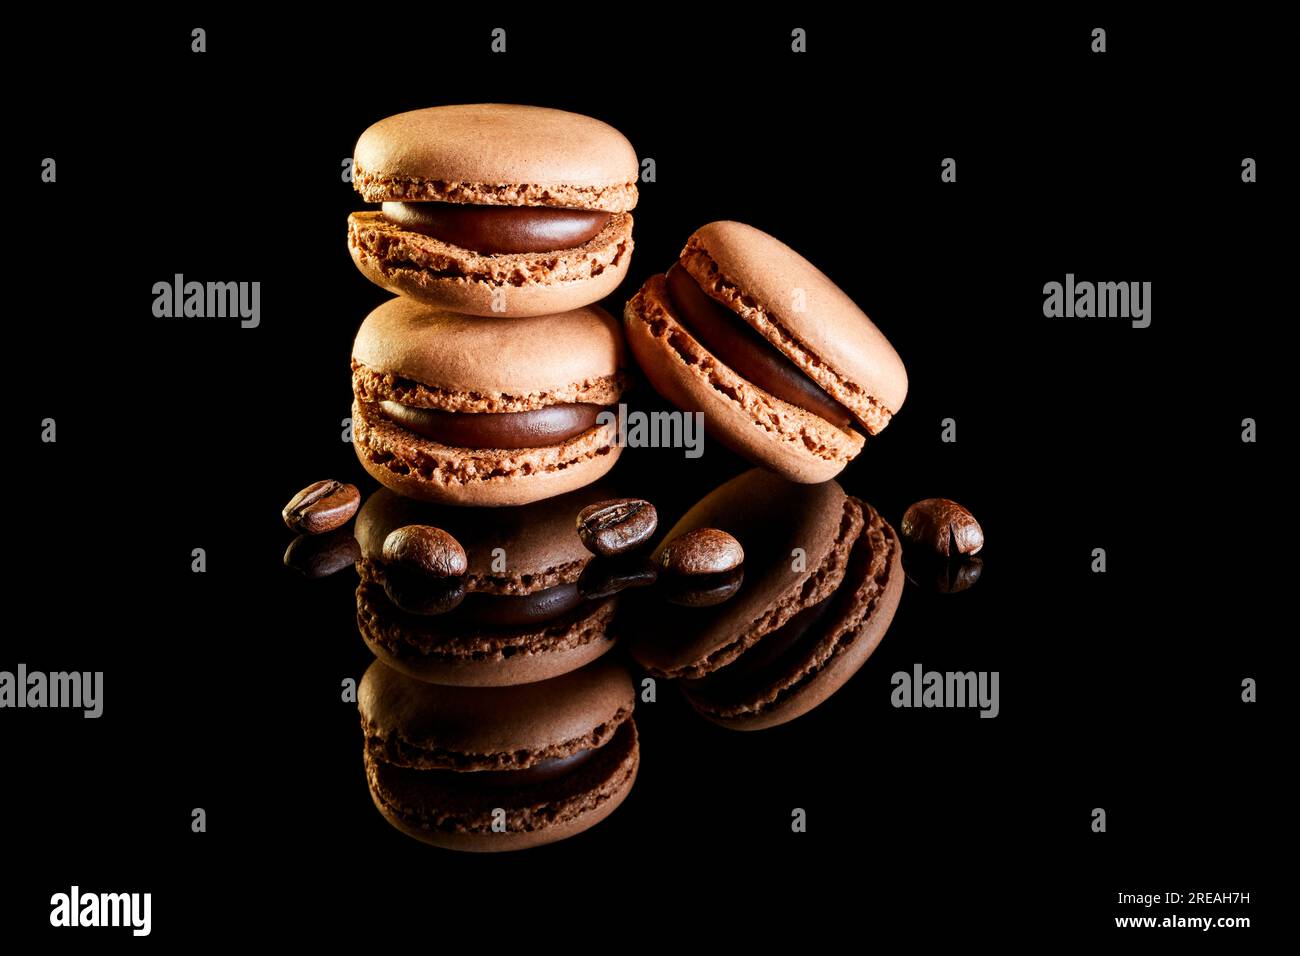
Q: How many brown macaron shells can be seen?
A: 6